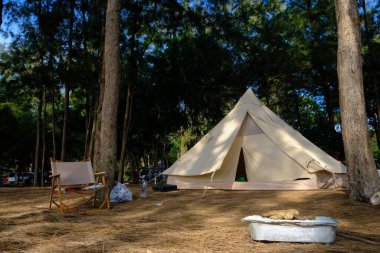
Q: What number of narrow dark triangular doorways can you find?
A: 1